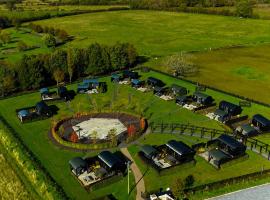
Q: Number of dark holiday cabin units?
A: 12